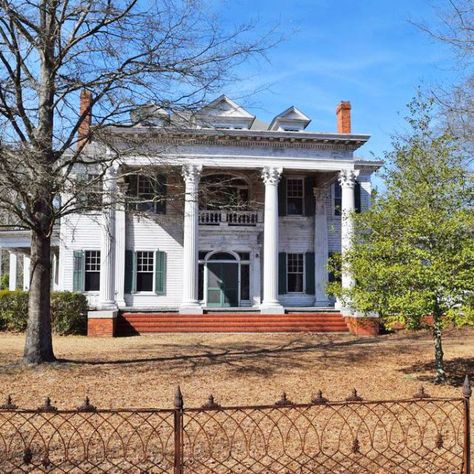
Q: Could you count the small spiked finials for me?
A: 8